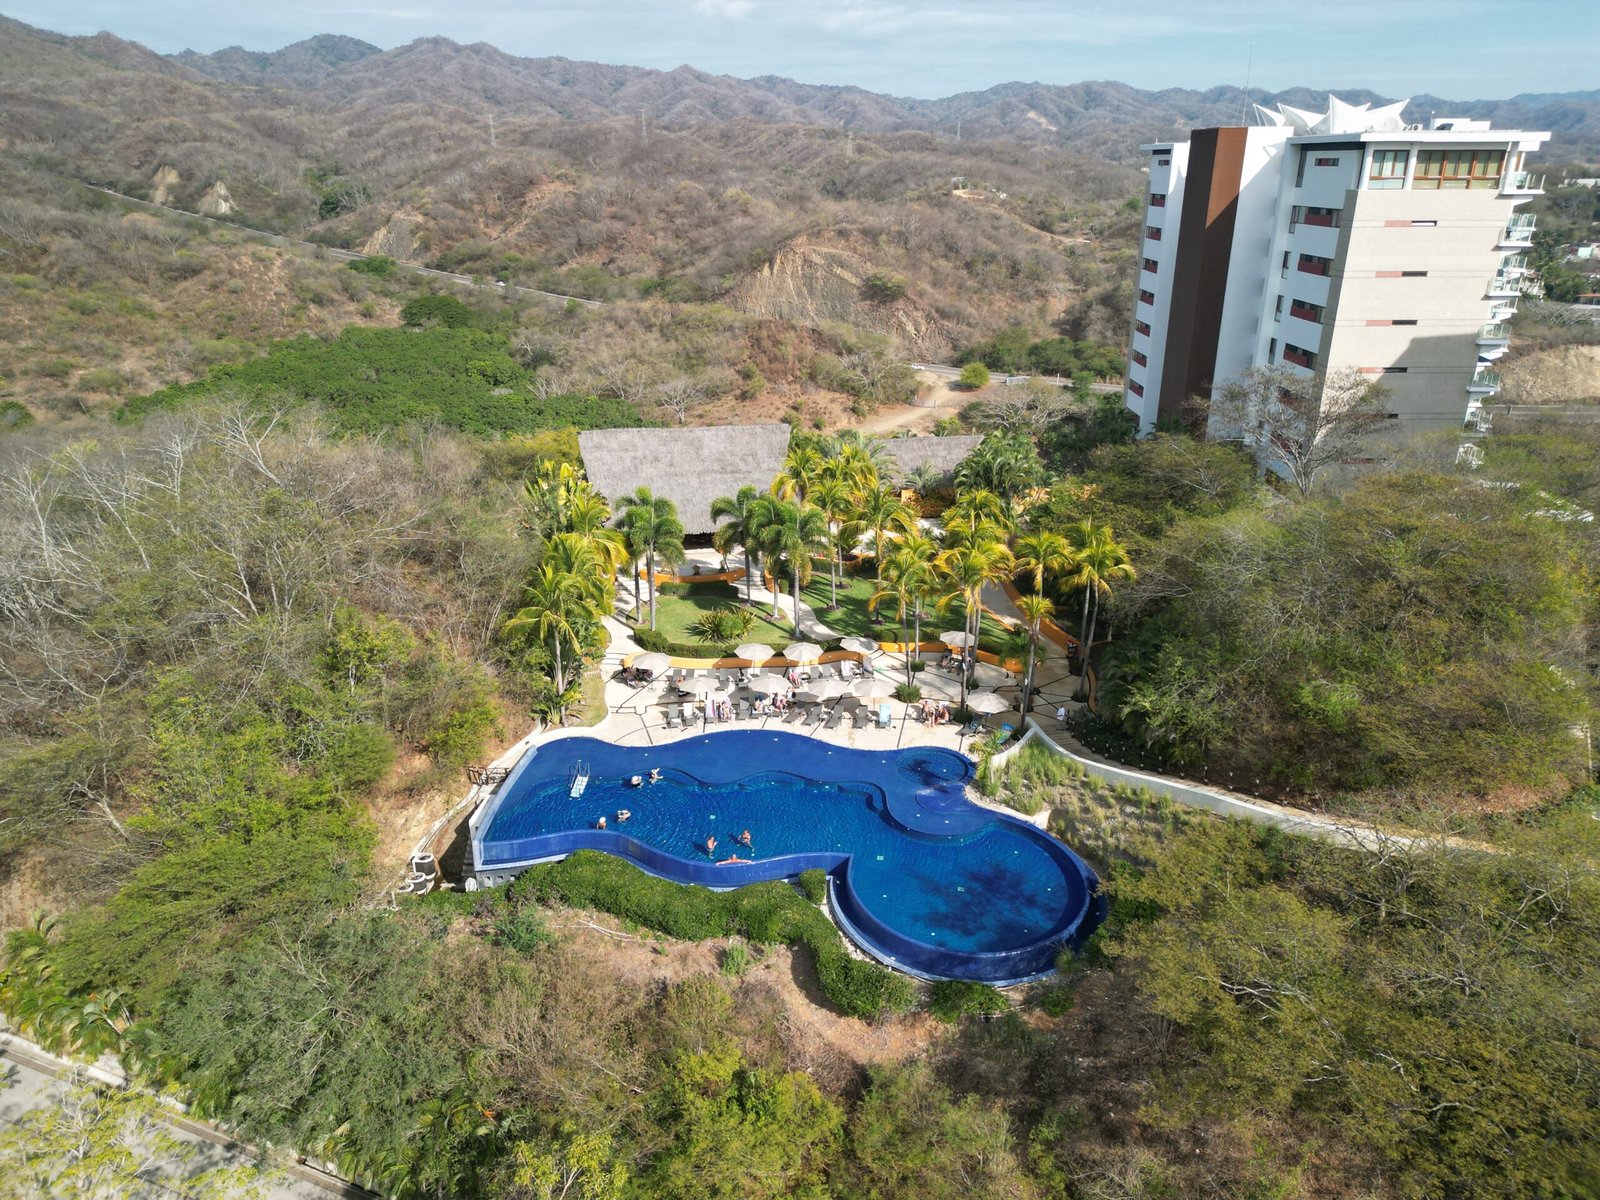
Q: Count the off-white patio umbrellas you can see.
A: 10